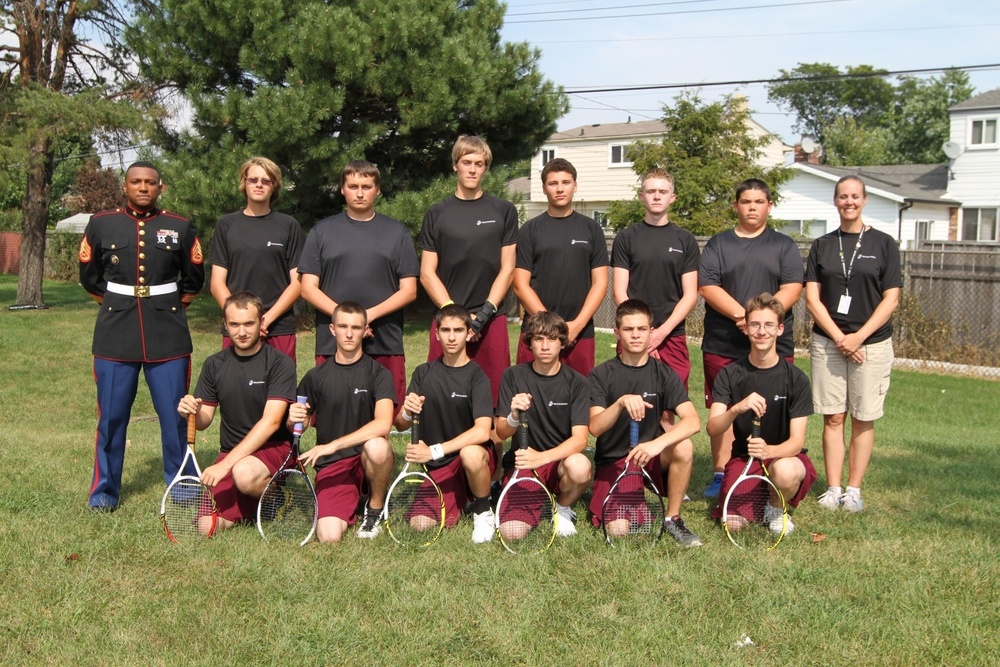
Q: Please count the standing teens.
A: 6